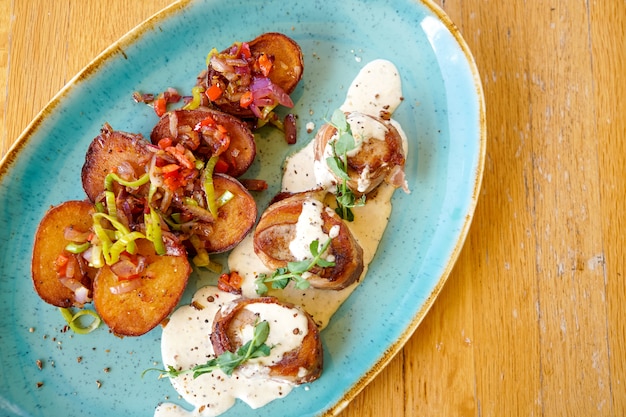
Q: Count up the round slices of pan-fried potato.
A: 6